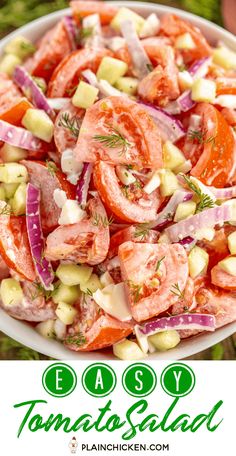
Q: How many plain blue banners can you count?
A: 0